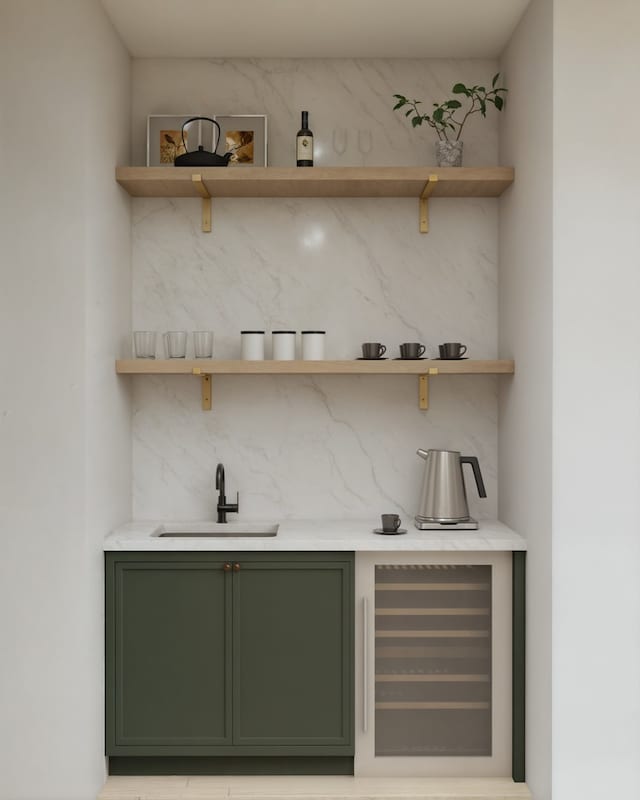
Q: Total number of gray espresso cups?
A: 4